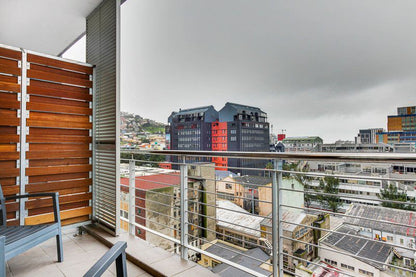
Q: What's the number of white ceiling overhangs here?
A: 1